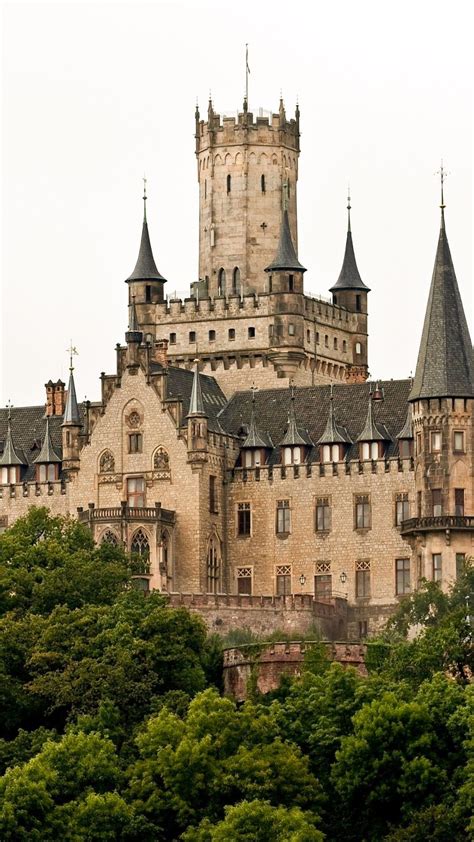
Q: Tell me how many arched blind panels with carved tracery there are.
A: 2